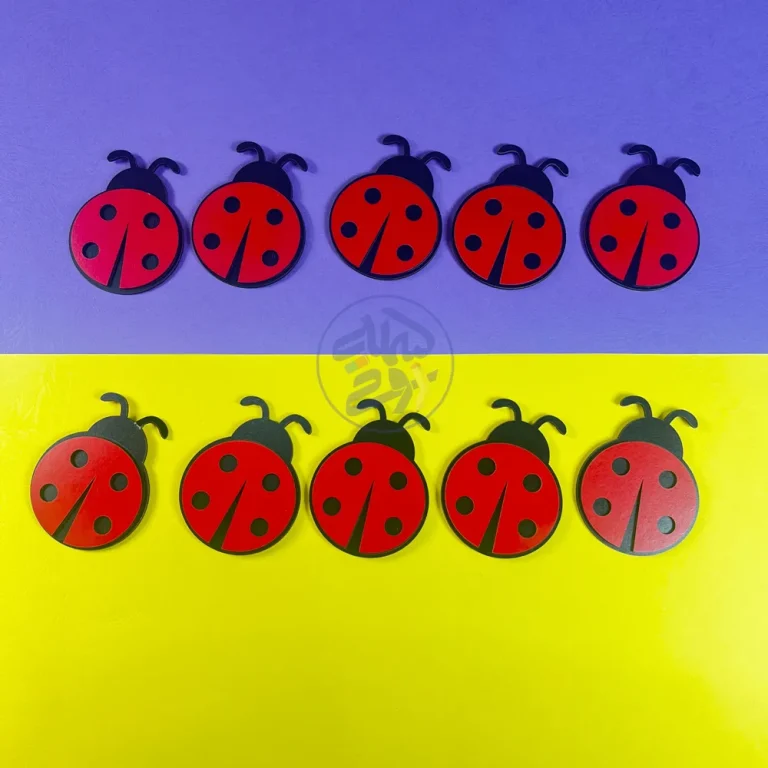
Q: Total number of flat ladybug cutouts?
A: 10